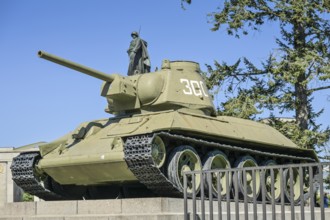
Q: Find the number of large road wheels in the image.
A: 5